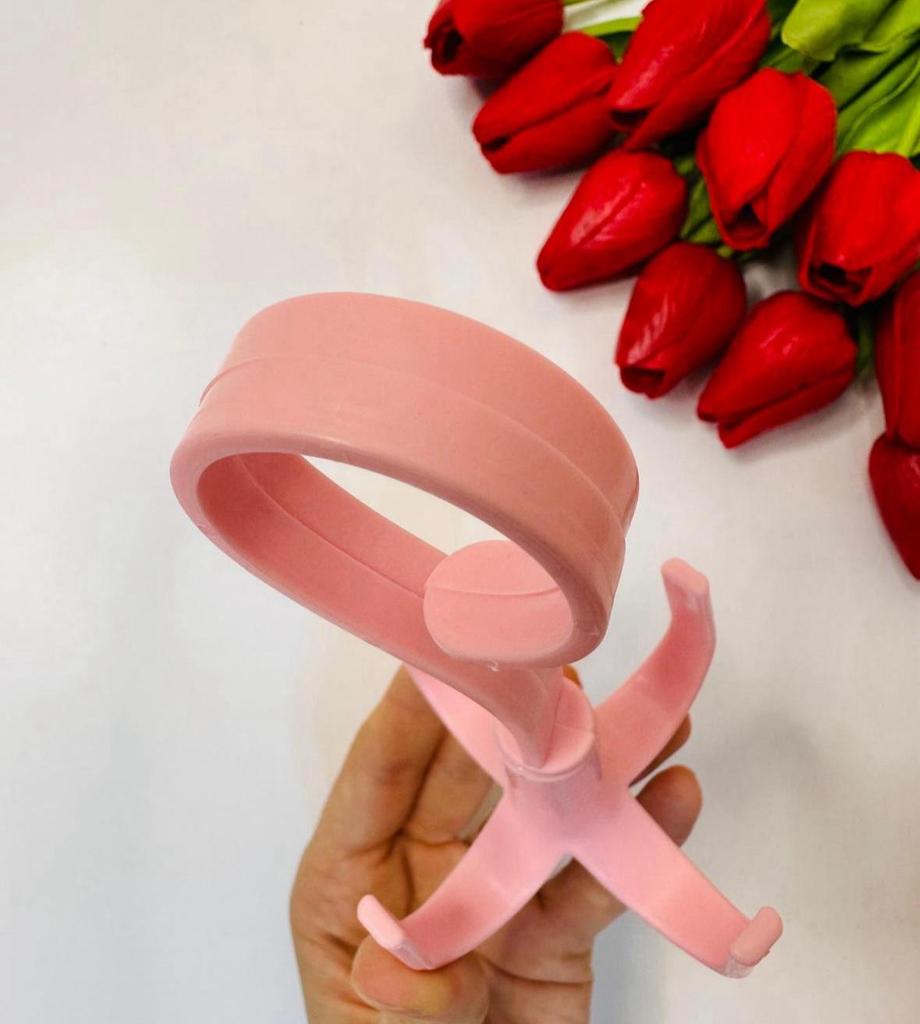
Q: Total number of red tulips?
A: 10